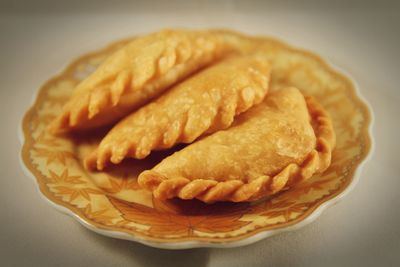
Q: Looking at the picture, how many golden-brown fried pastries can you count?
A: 3